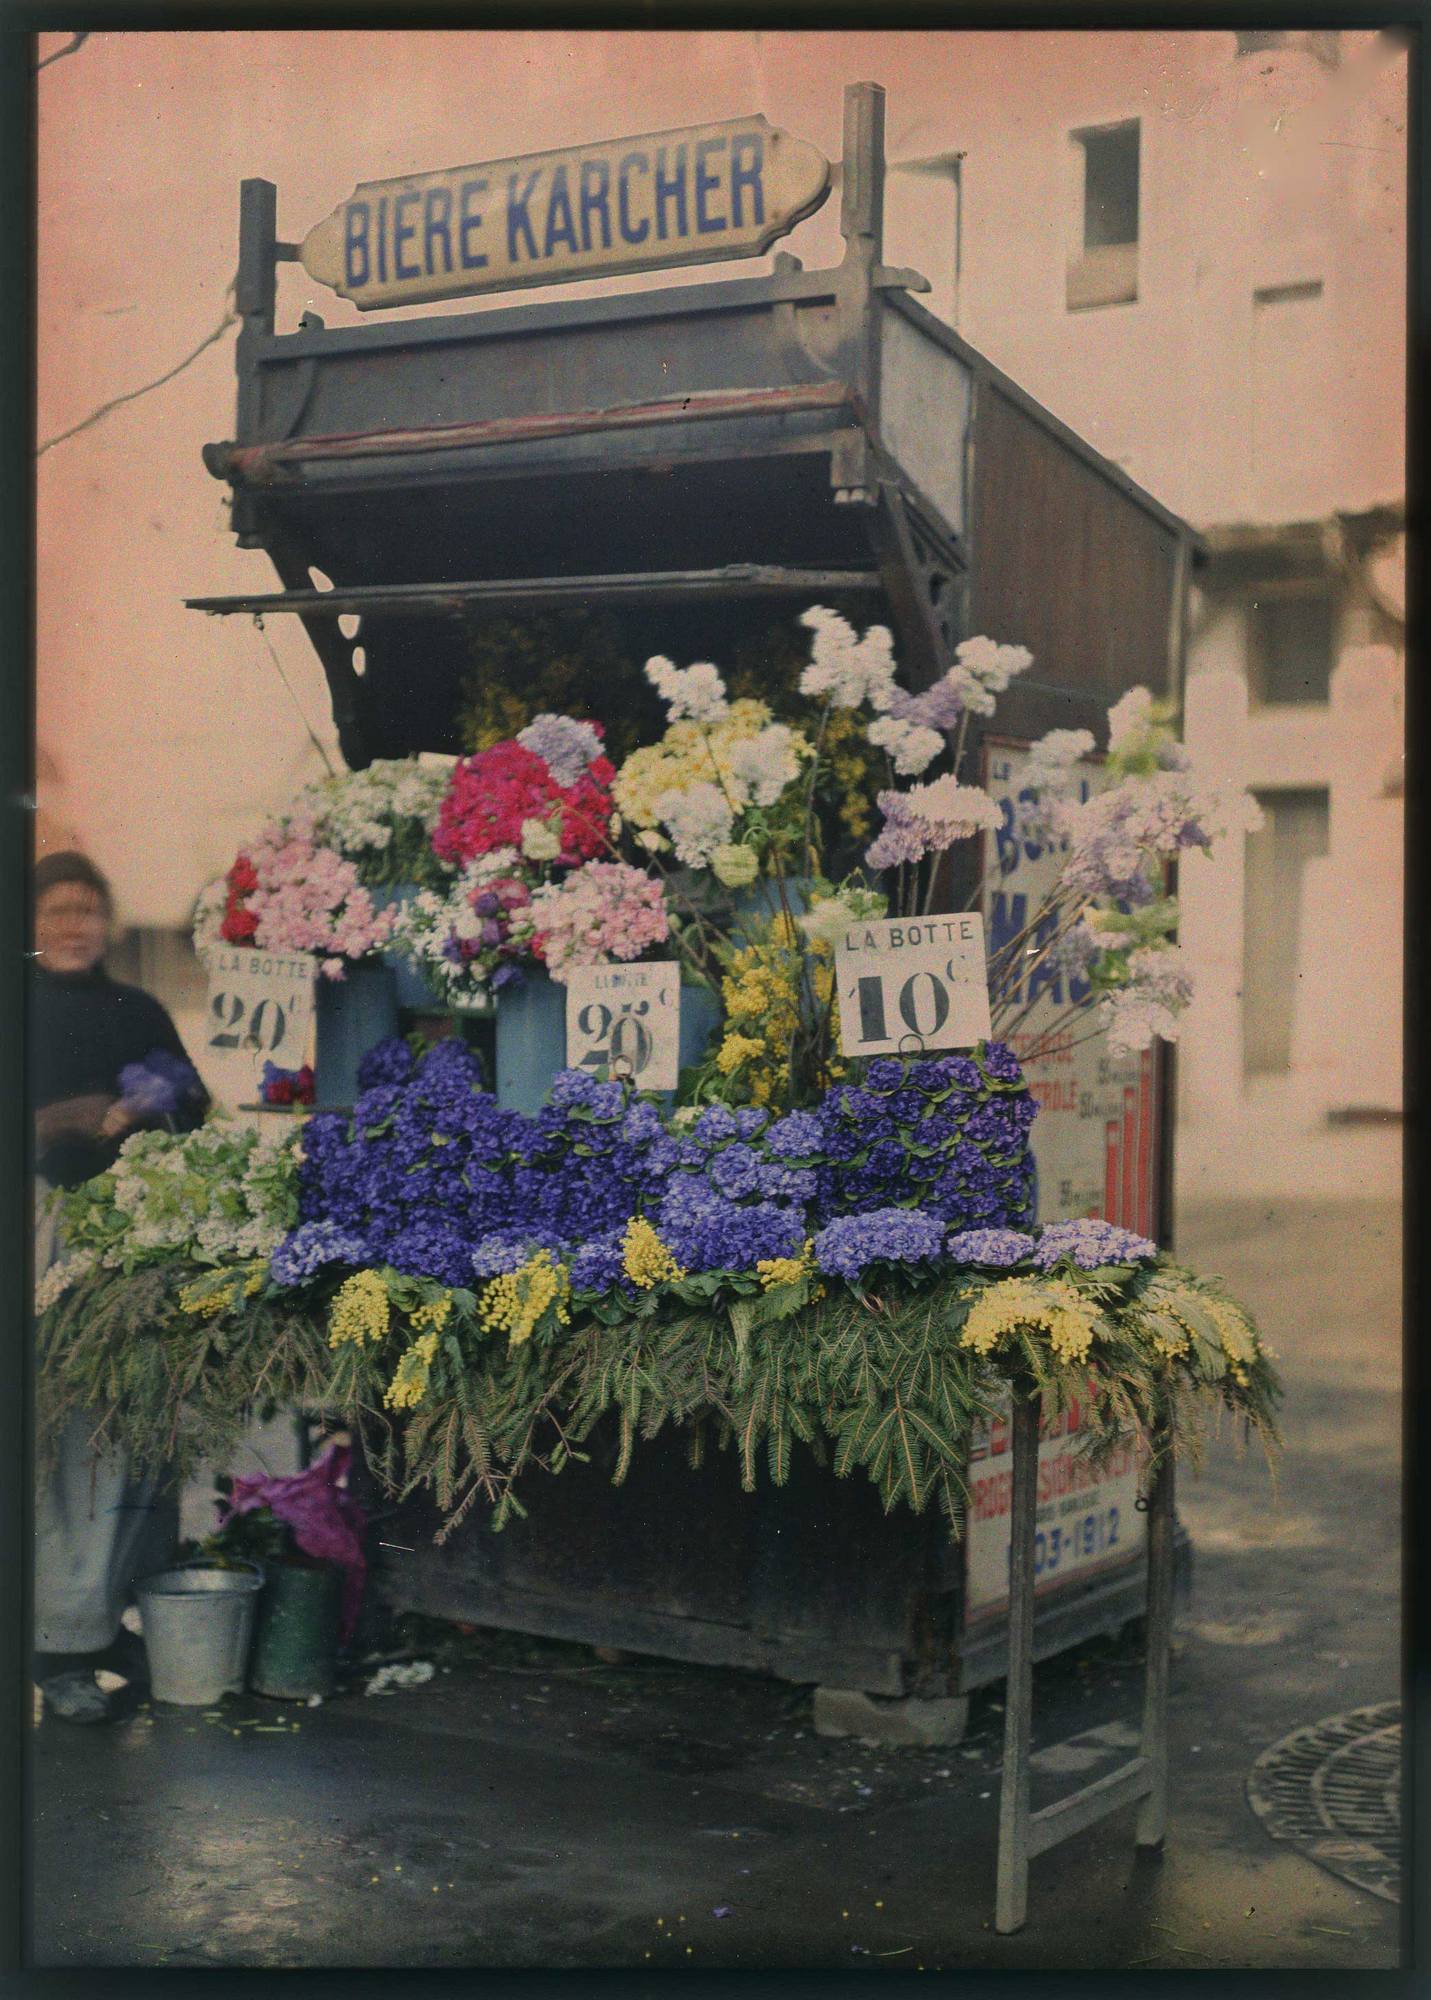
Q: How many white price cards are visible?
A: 3